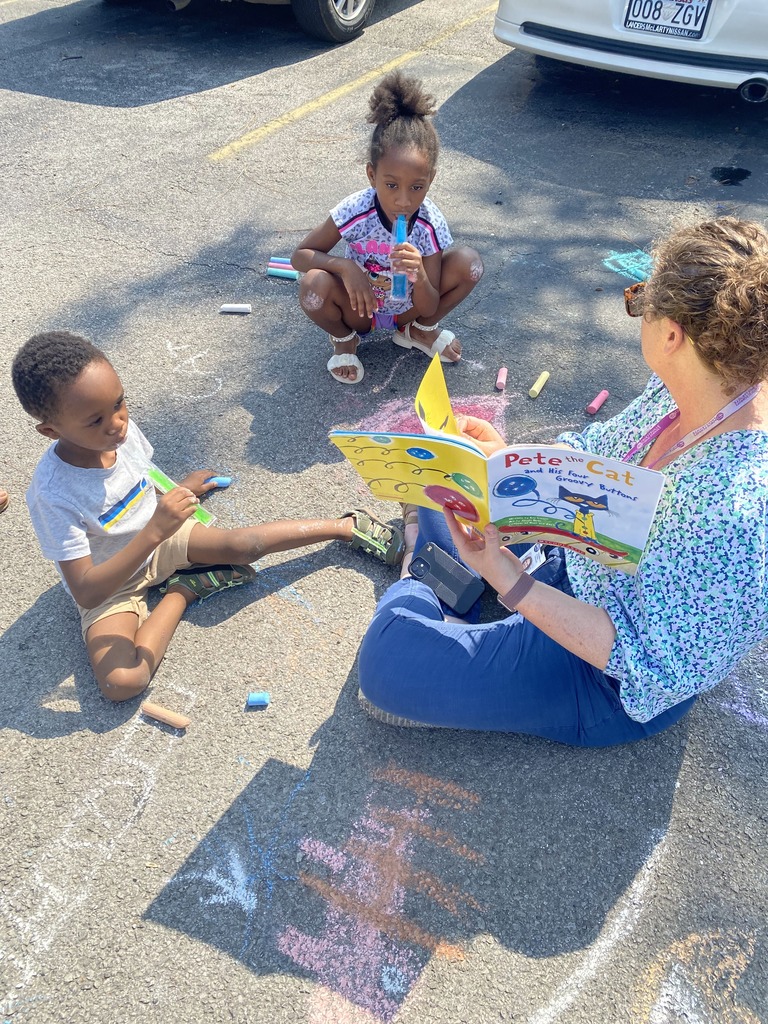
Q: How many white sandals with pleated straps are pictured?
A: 2